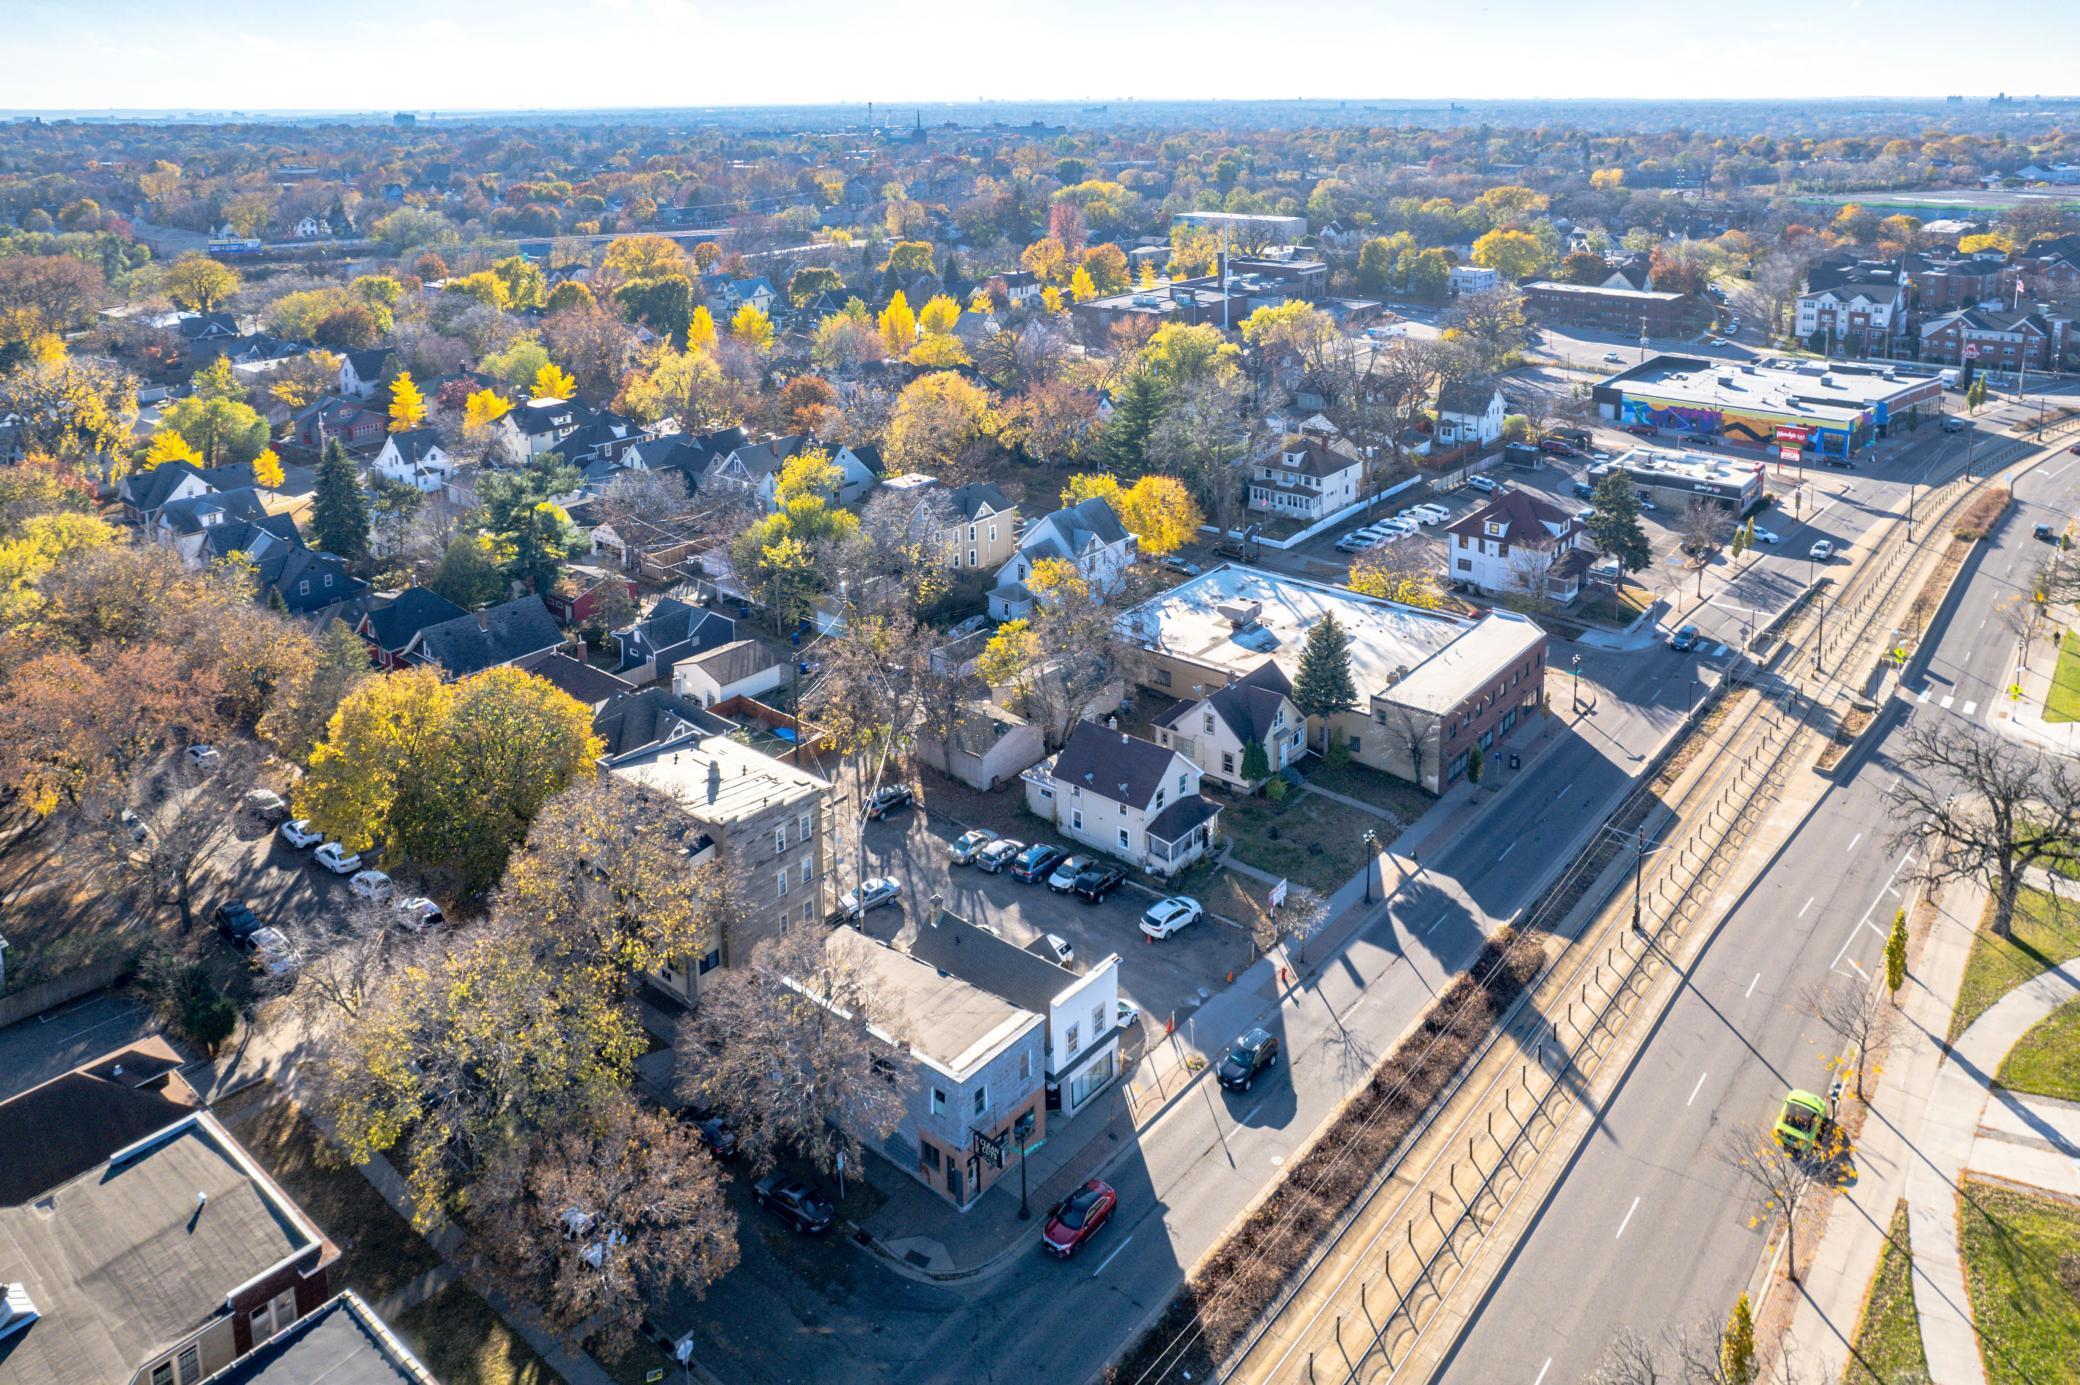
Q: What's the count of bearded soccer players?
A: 0